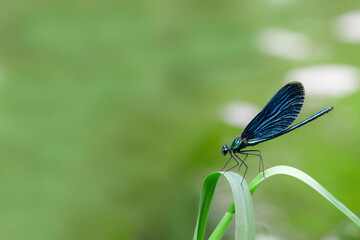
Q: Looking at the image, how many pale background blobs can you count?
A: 4